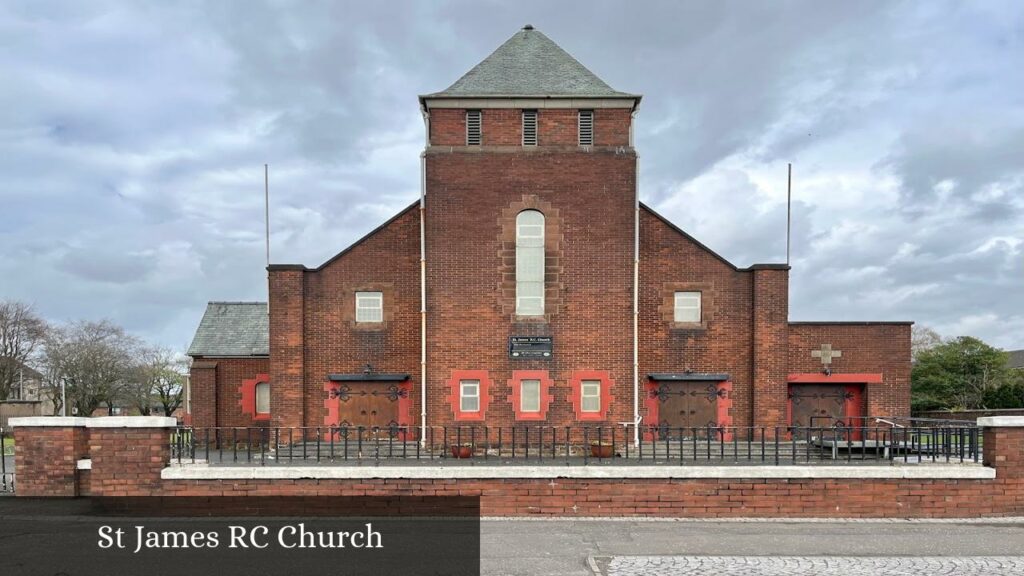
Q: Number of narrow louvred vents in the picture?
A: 3